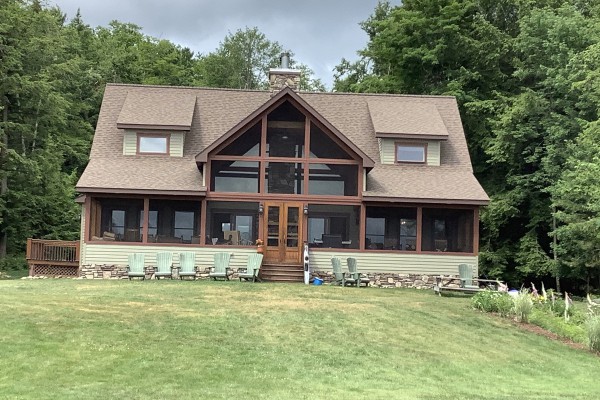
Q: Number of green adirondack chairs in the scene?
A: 8